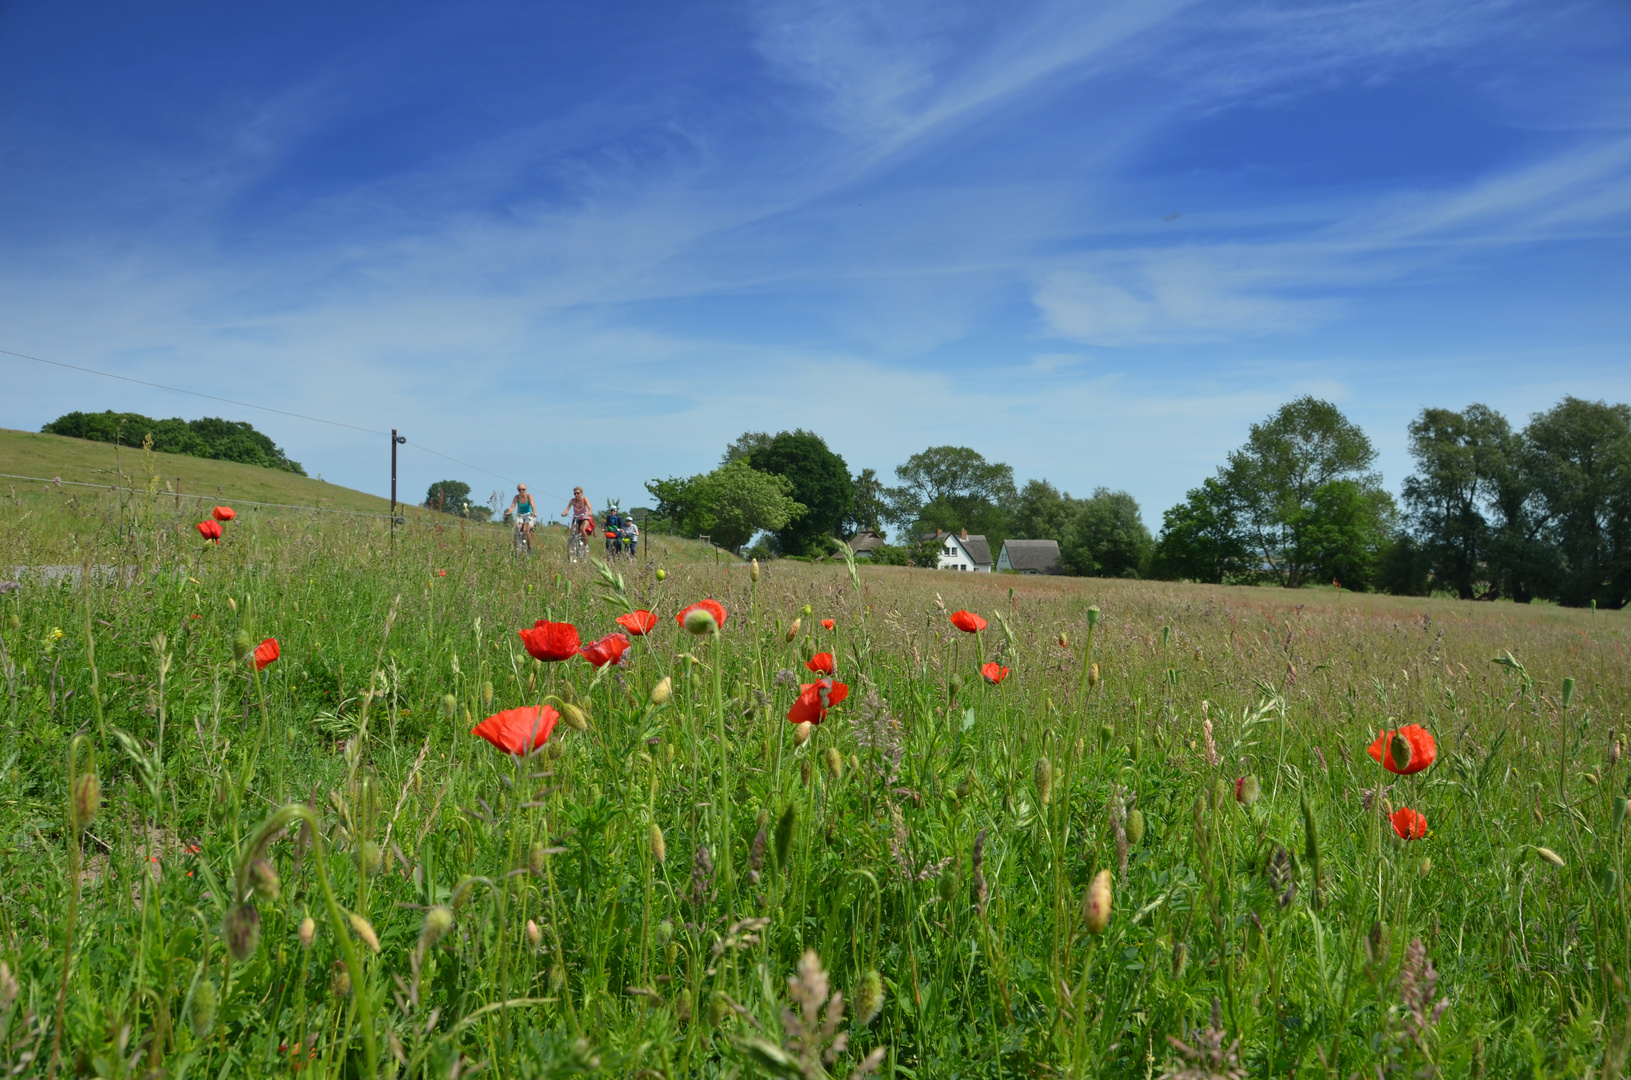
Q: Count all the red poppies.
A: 15